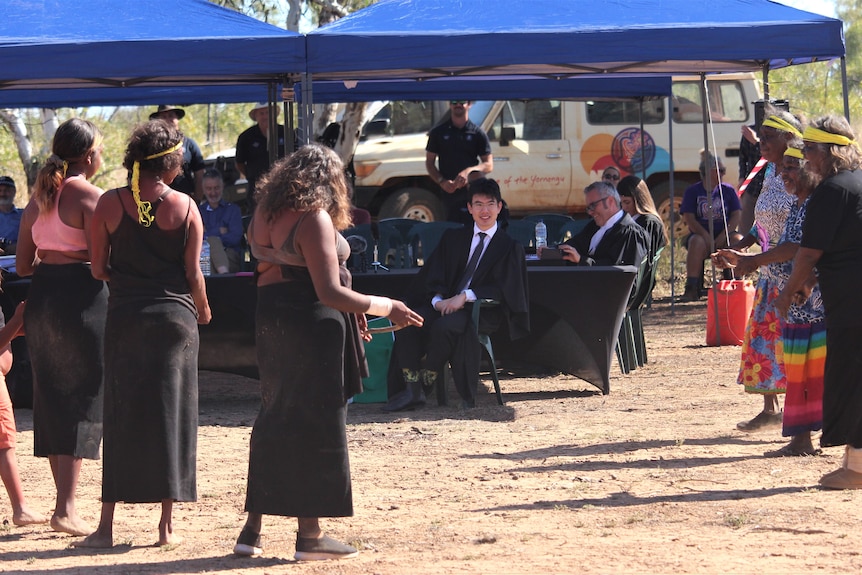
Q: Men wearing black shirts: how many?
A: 3